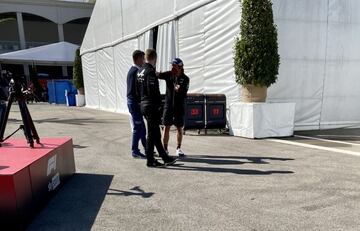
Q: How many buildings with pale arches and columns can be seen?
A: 1